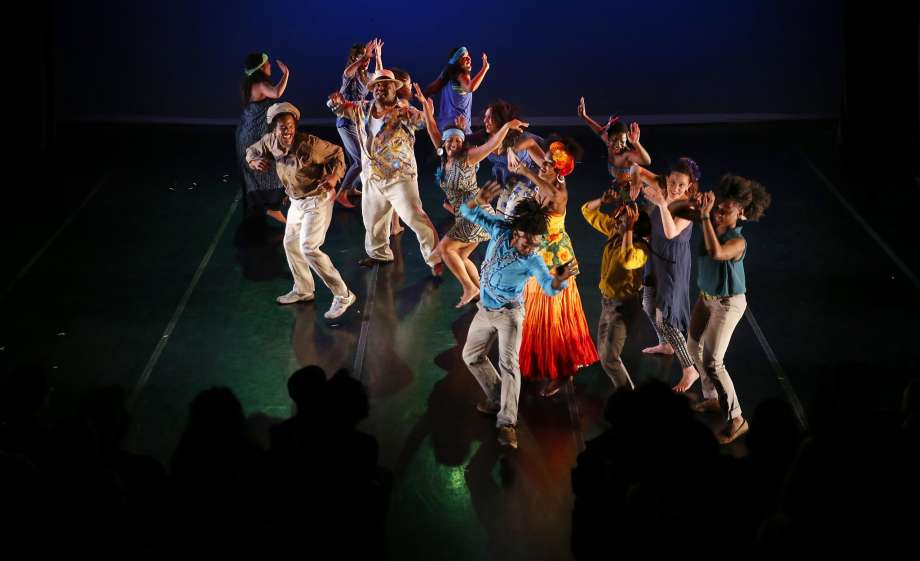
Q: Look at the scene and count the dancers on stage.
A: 14